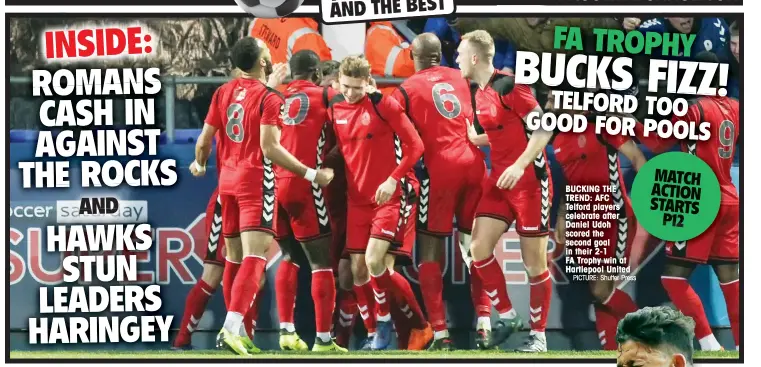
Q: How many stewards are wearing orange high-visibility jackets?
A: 2